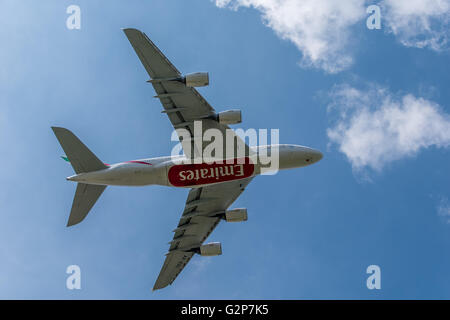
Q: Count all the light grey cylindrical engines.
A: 4